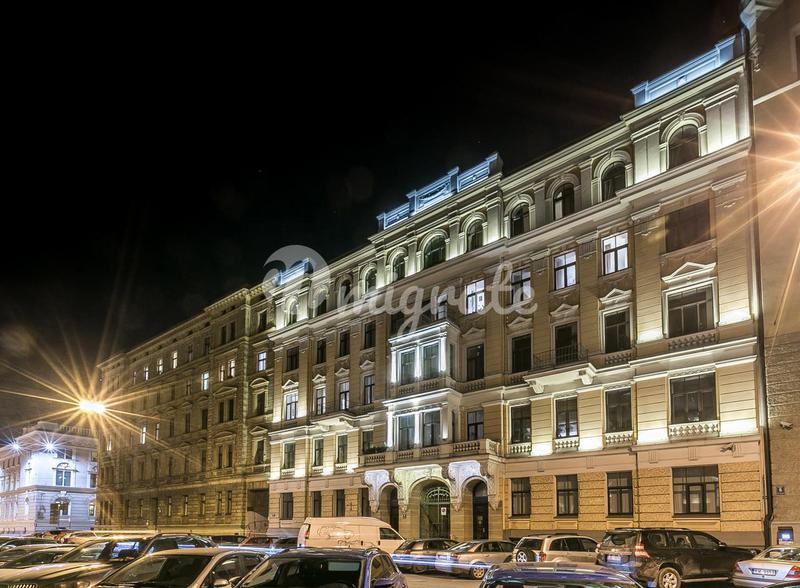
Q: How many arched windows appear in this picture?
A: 11